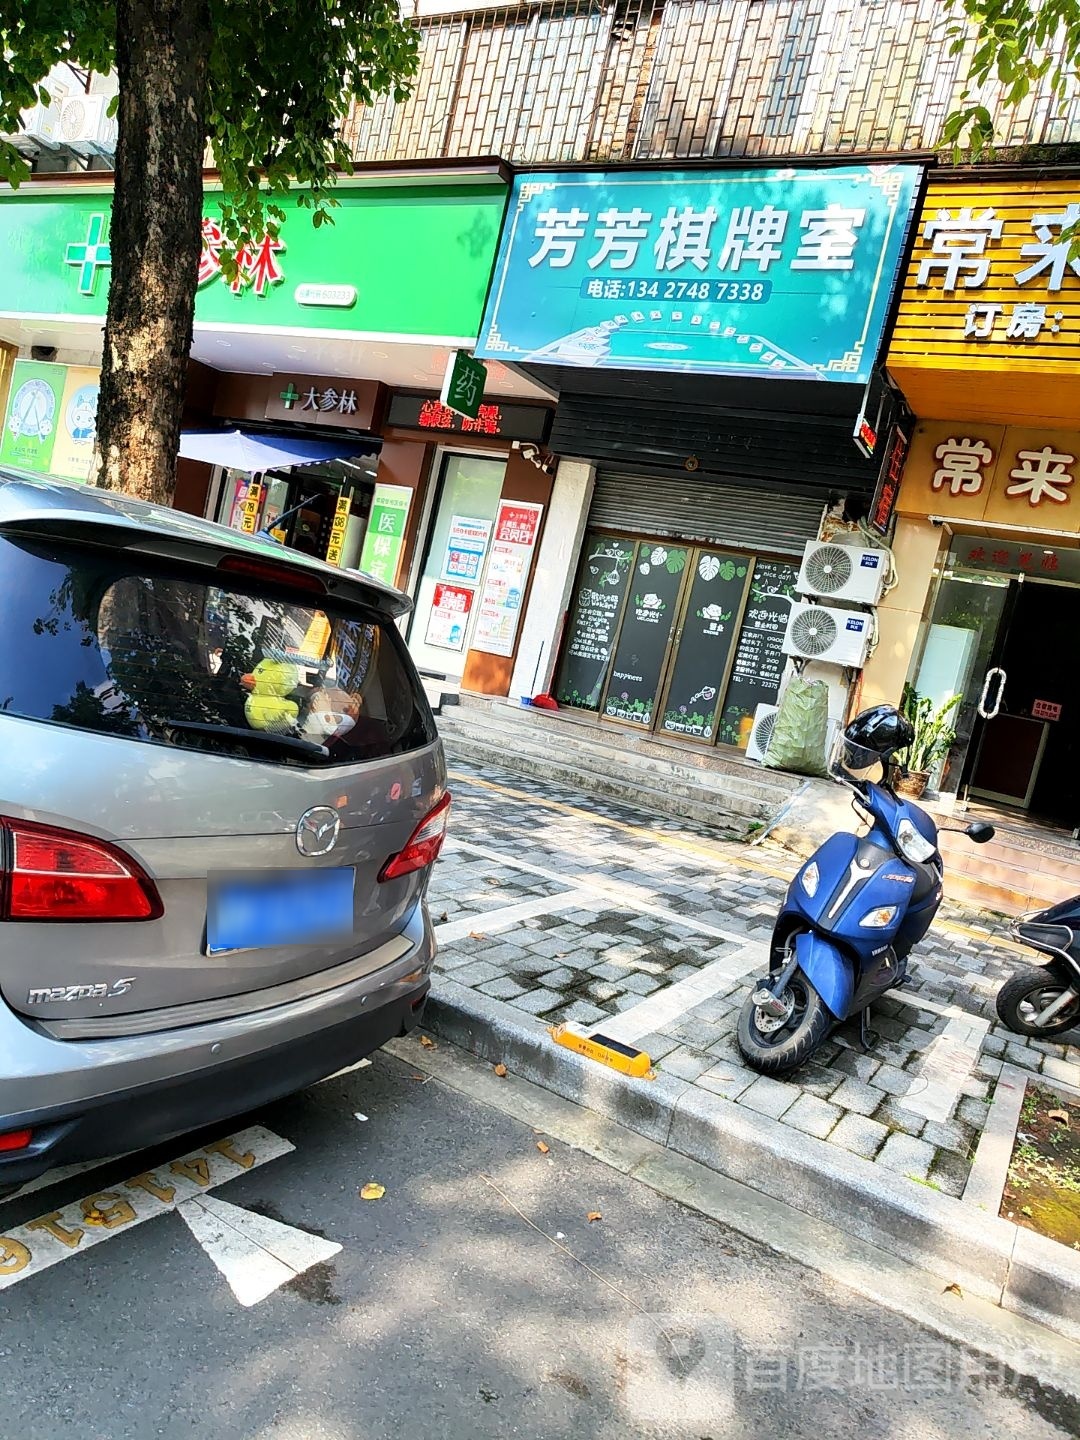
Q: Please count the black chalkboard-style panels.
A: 4